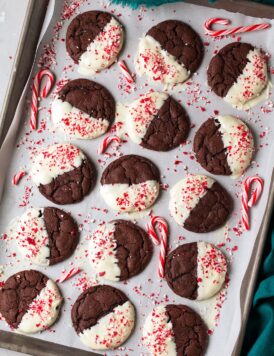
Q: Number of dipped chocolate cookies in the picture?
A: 15